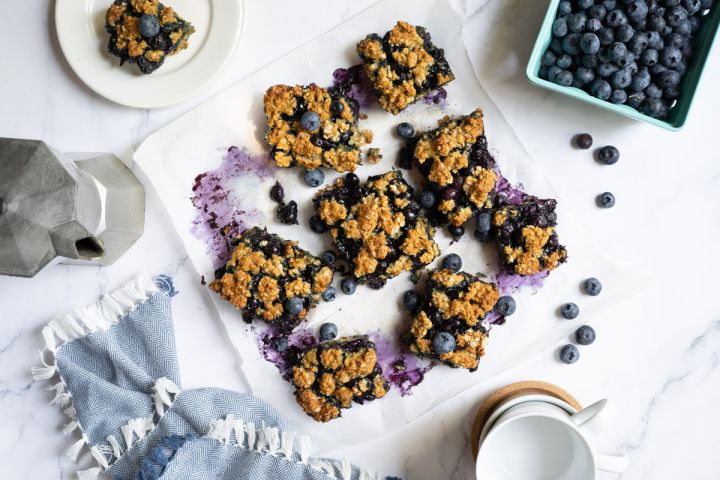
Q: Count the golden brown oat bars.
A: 9